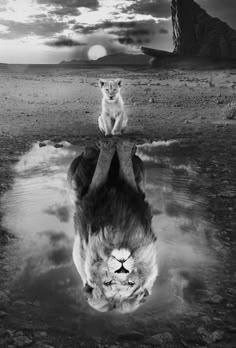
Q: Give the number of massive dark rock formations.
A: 1